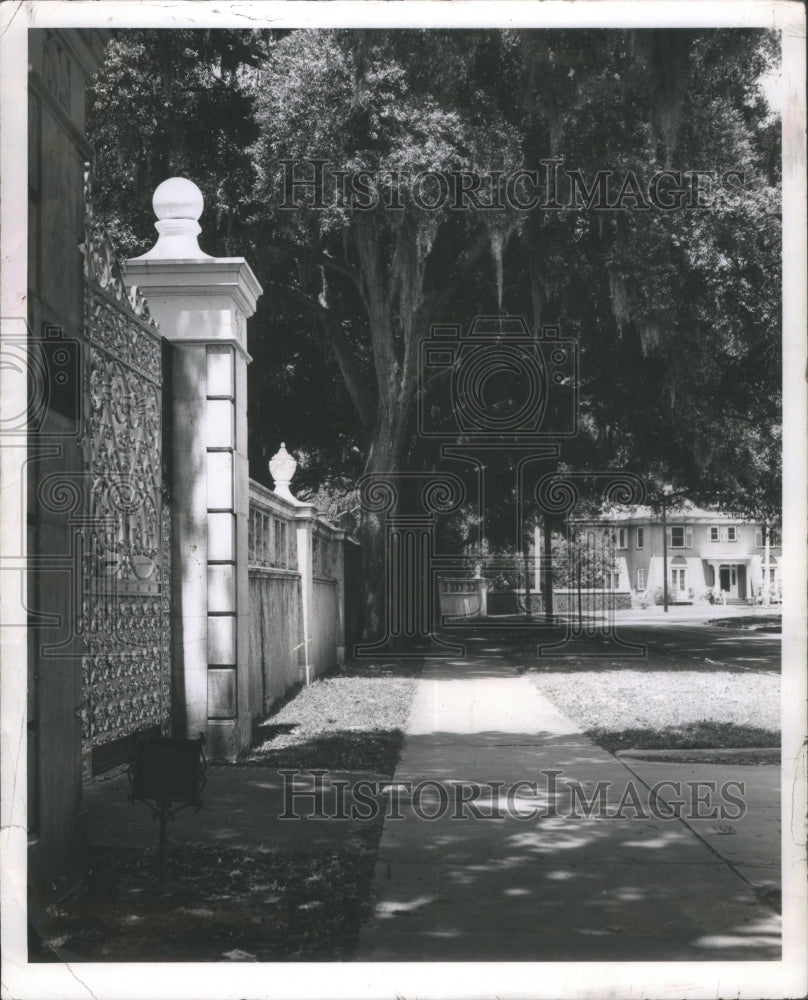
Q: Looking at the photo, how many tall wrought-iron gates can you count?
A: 1